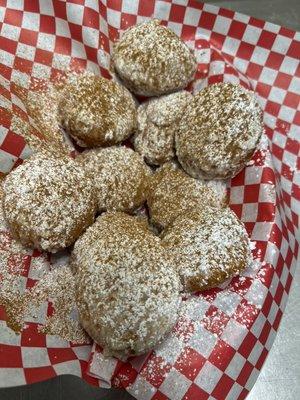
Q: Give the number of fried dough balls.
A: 9